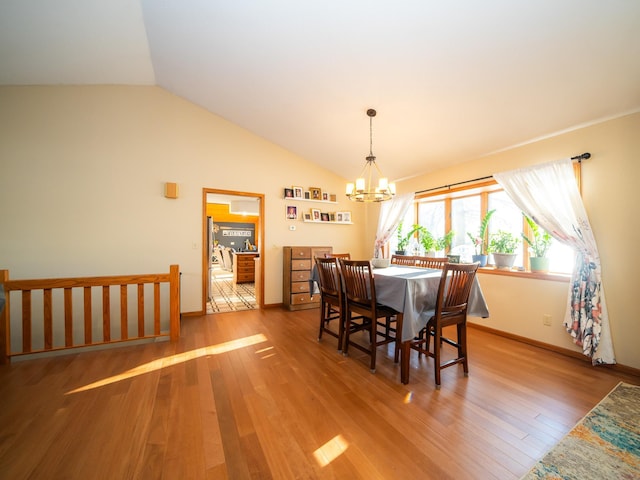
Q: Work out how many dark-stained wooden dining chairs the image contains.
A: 6